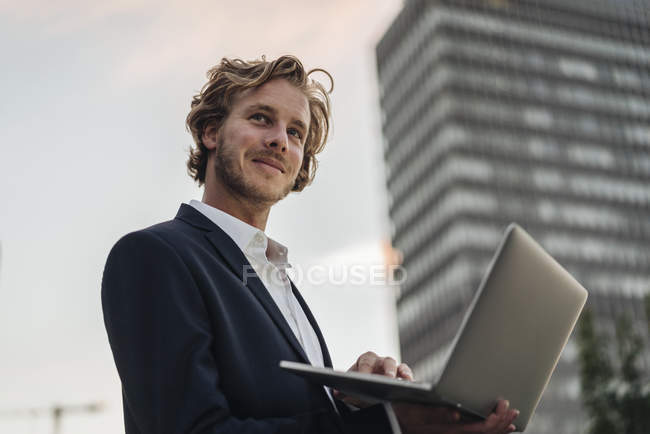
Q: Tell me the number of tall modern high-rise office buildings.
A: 1